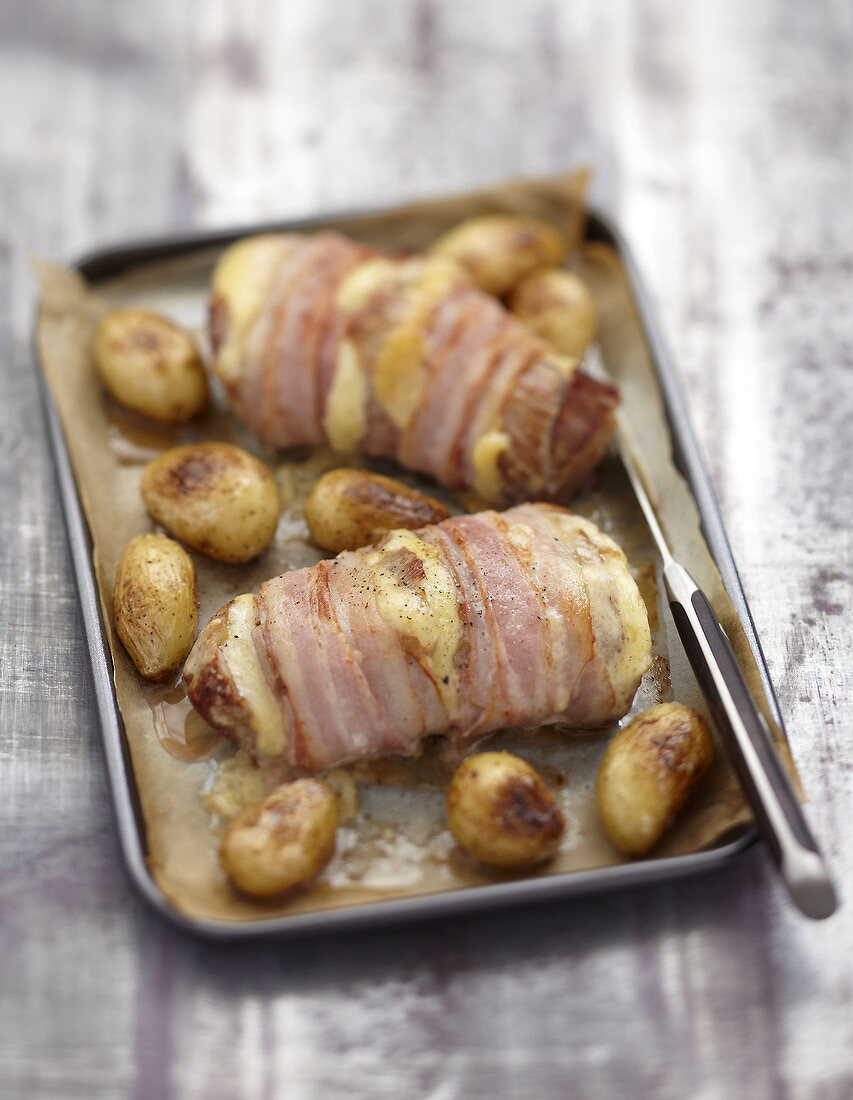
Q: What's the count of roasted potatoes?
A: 9